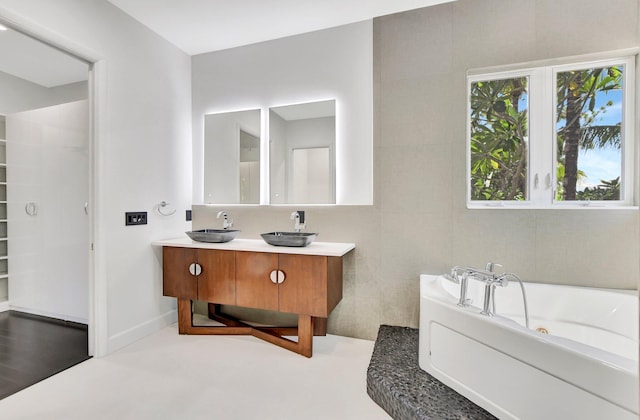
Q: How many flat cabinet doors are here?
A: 4